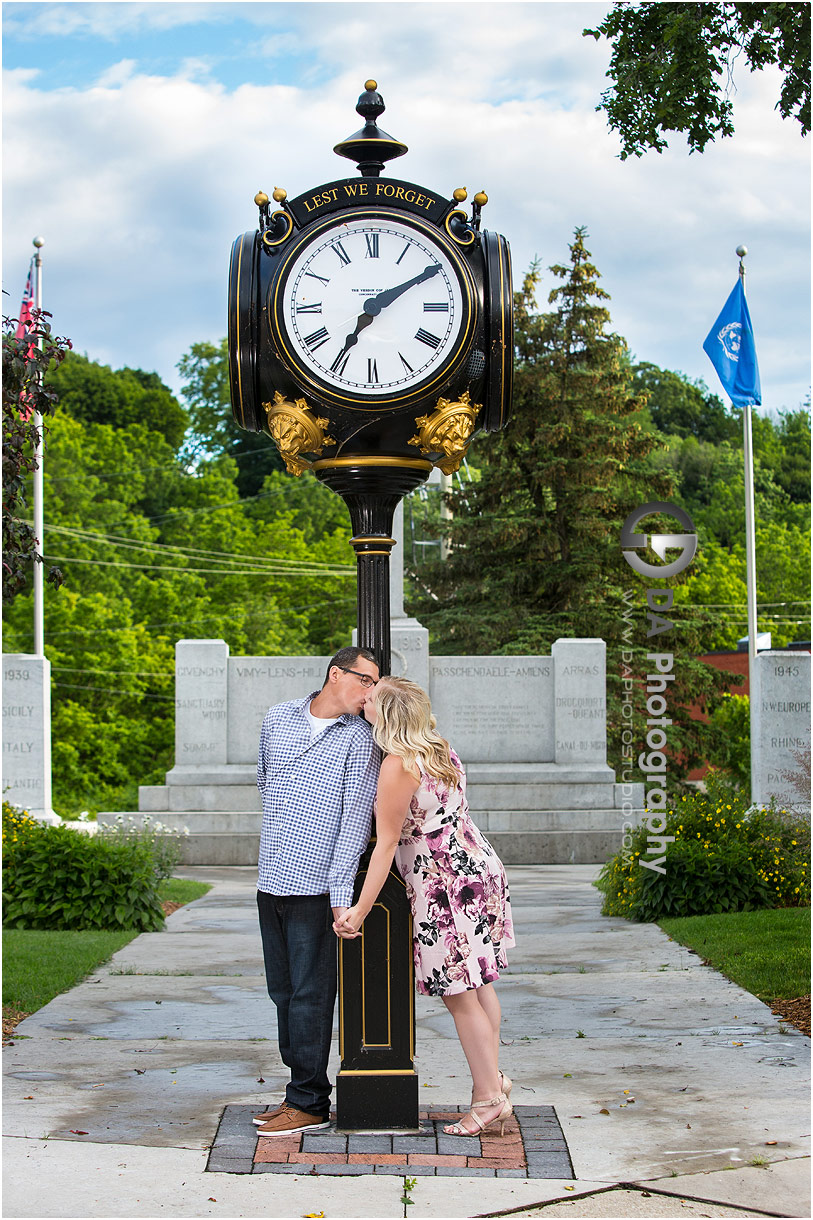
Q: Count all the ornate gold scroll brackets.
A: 2